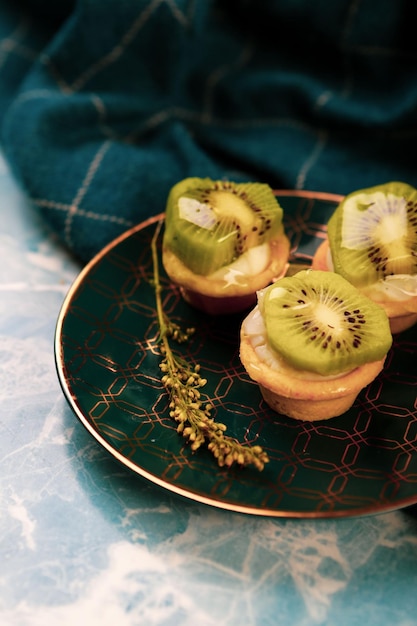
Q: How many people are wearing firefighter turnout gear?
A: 0